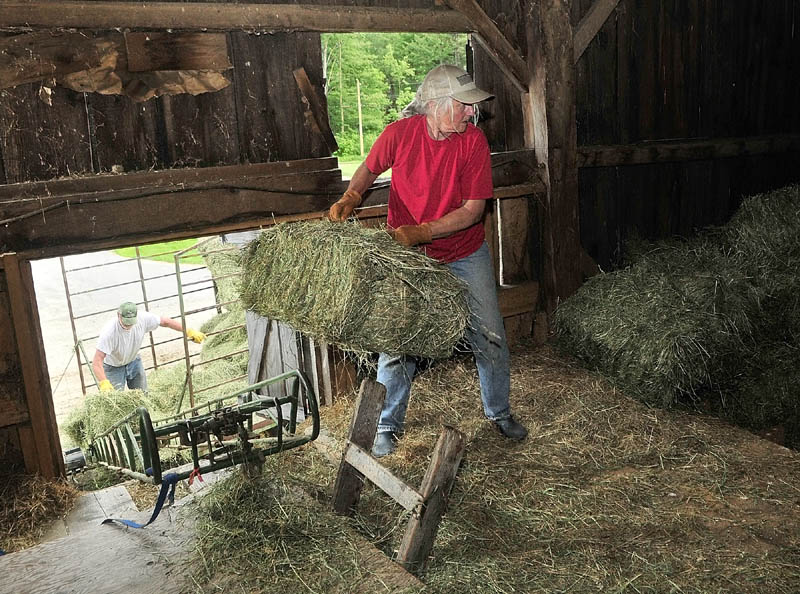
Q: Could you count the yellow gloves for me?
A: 2